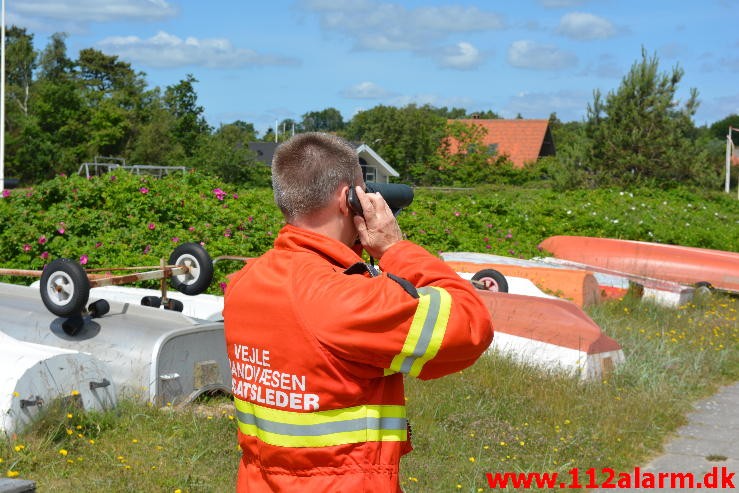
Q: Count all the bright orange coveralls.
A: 1